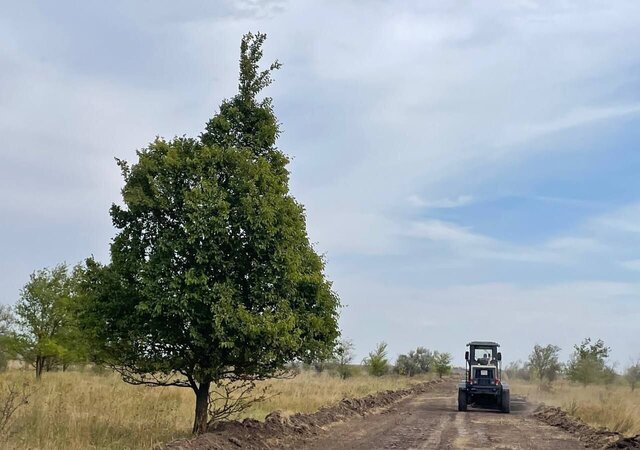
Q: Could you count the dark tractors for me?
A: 1